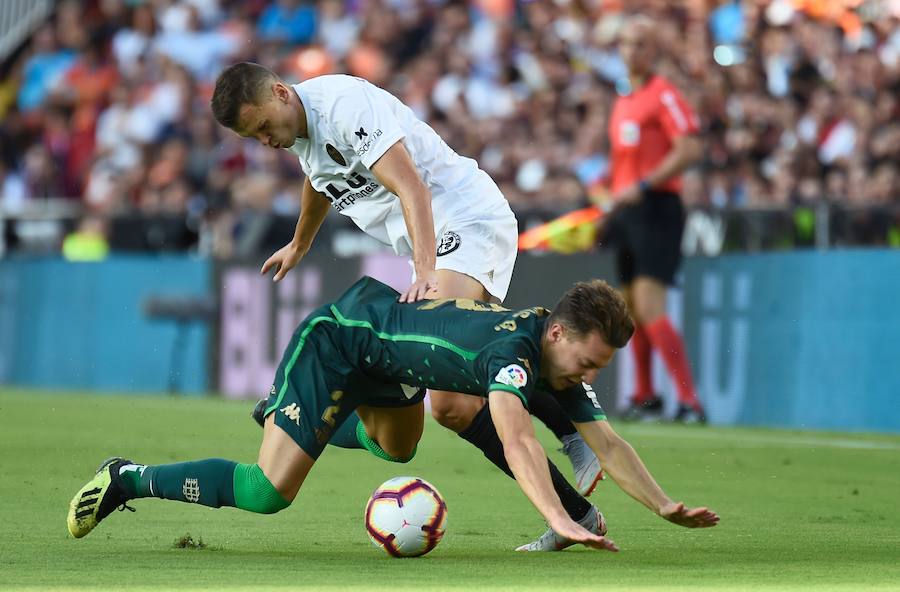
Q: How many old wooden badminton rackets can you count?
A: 0